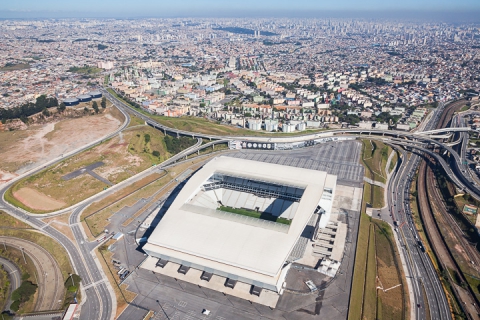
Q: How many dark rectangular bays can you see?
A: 5